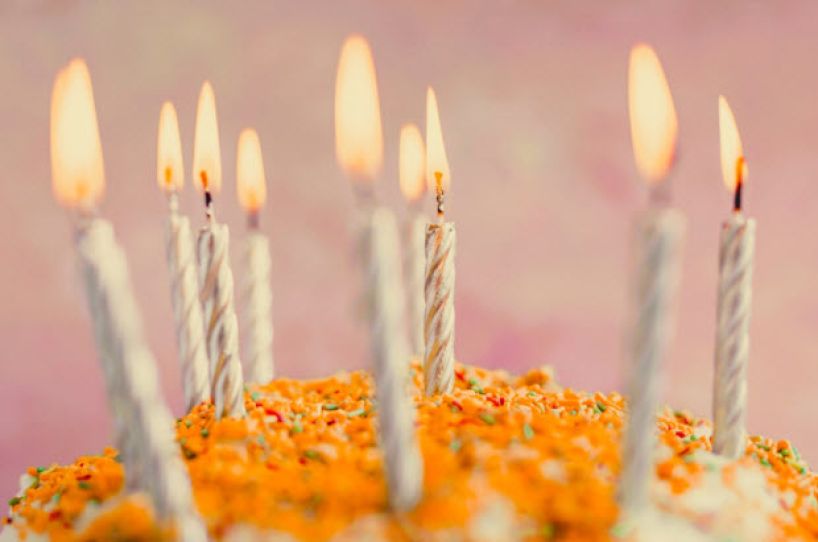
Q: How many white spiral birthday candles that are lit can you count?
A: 9